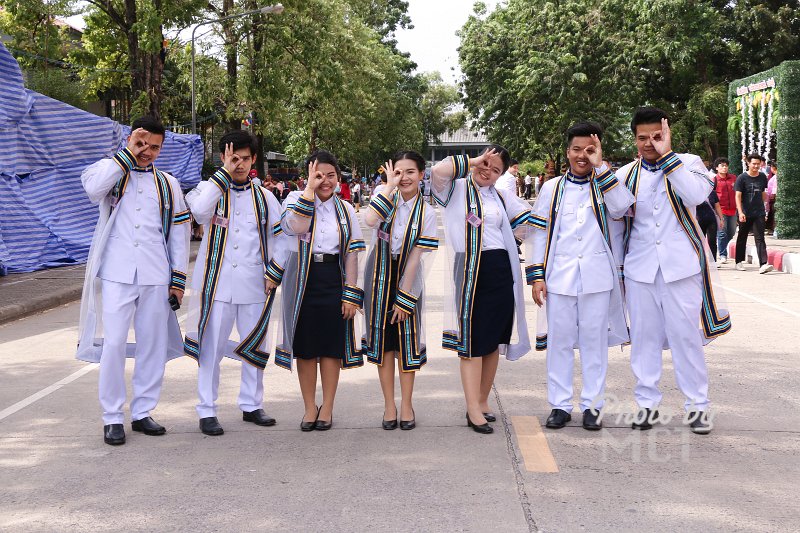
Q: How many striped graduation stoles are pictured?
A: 7